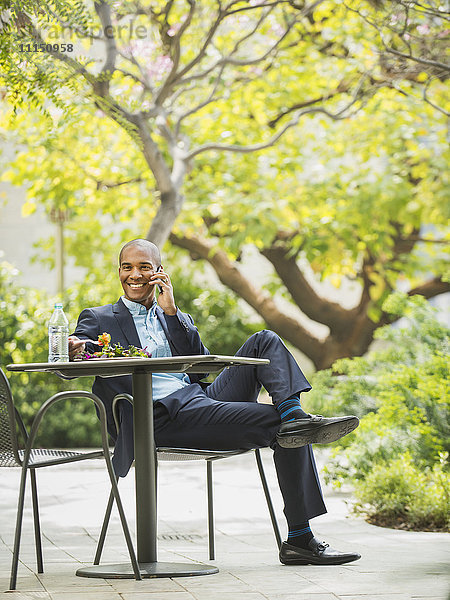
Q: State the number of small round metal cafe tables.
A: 1